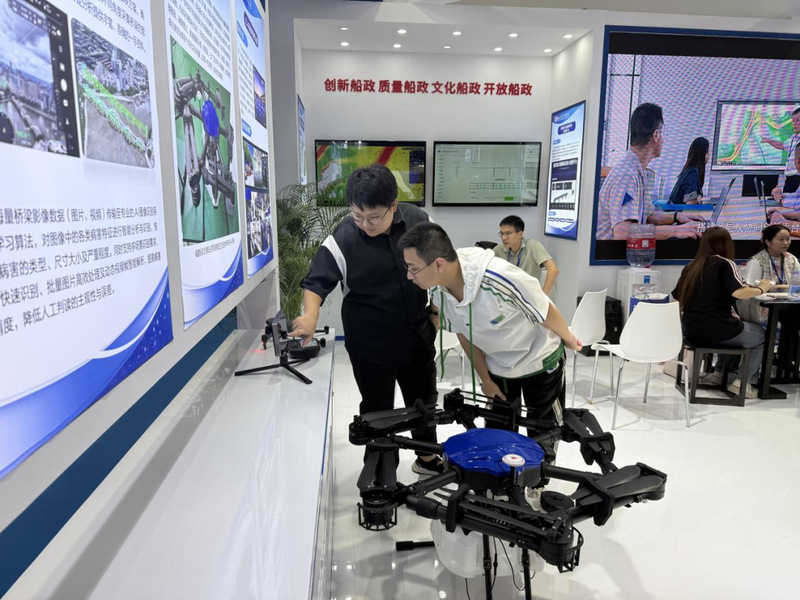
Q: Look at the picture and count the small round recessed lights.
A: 10